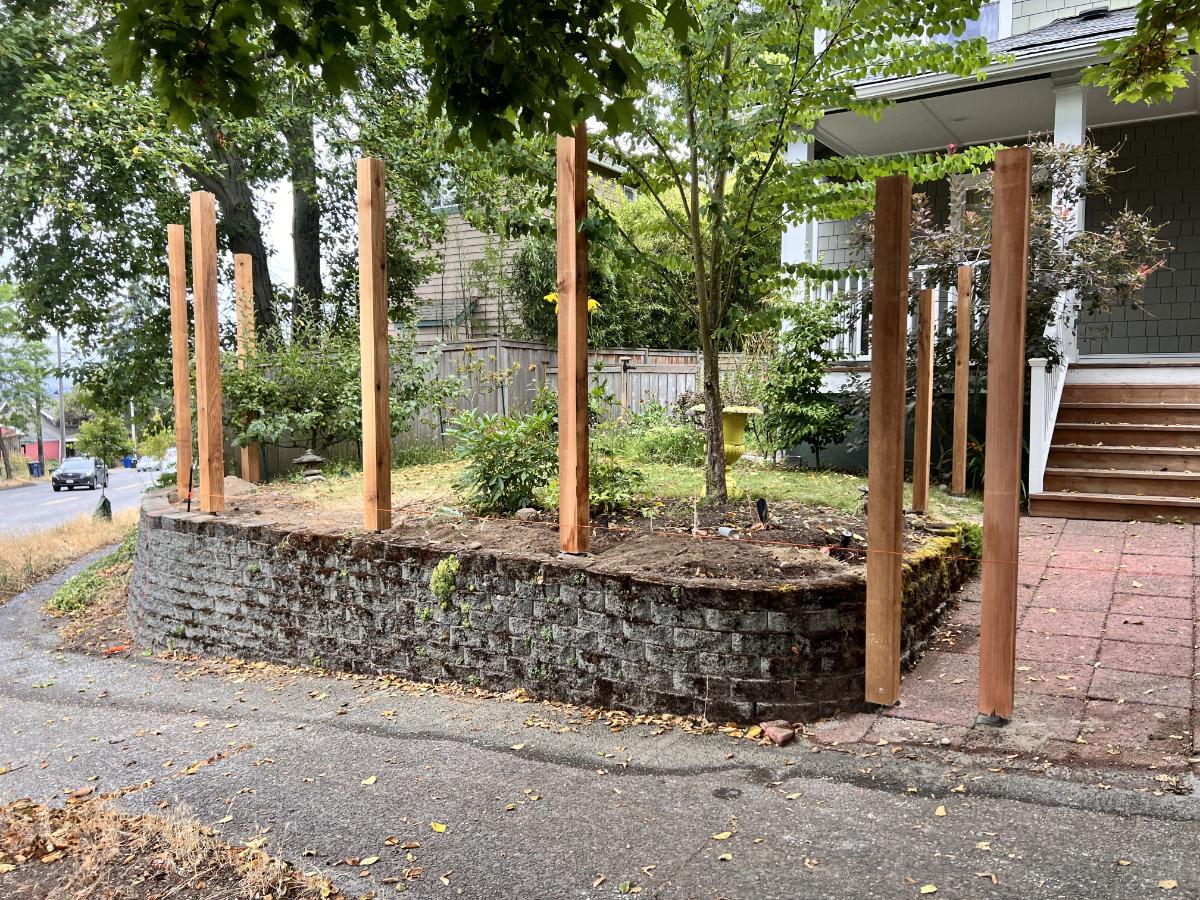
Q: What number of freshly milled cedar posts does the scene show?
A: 9